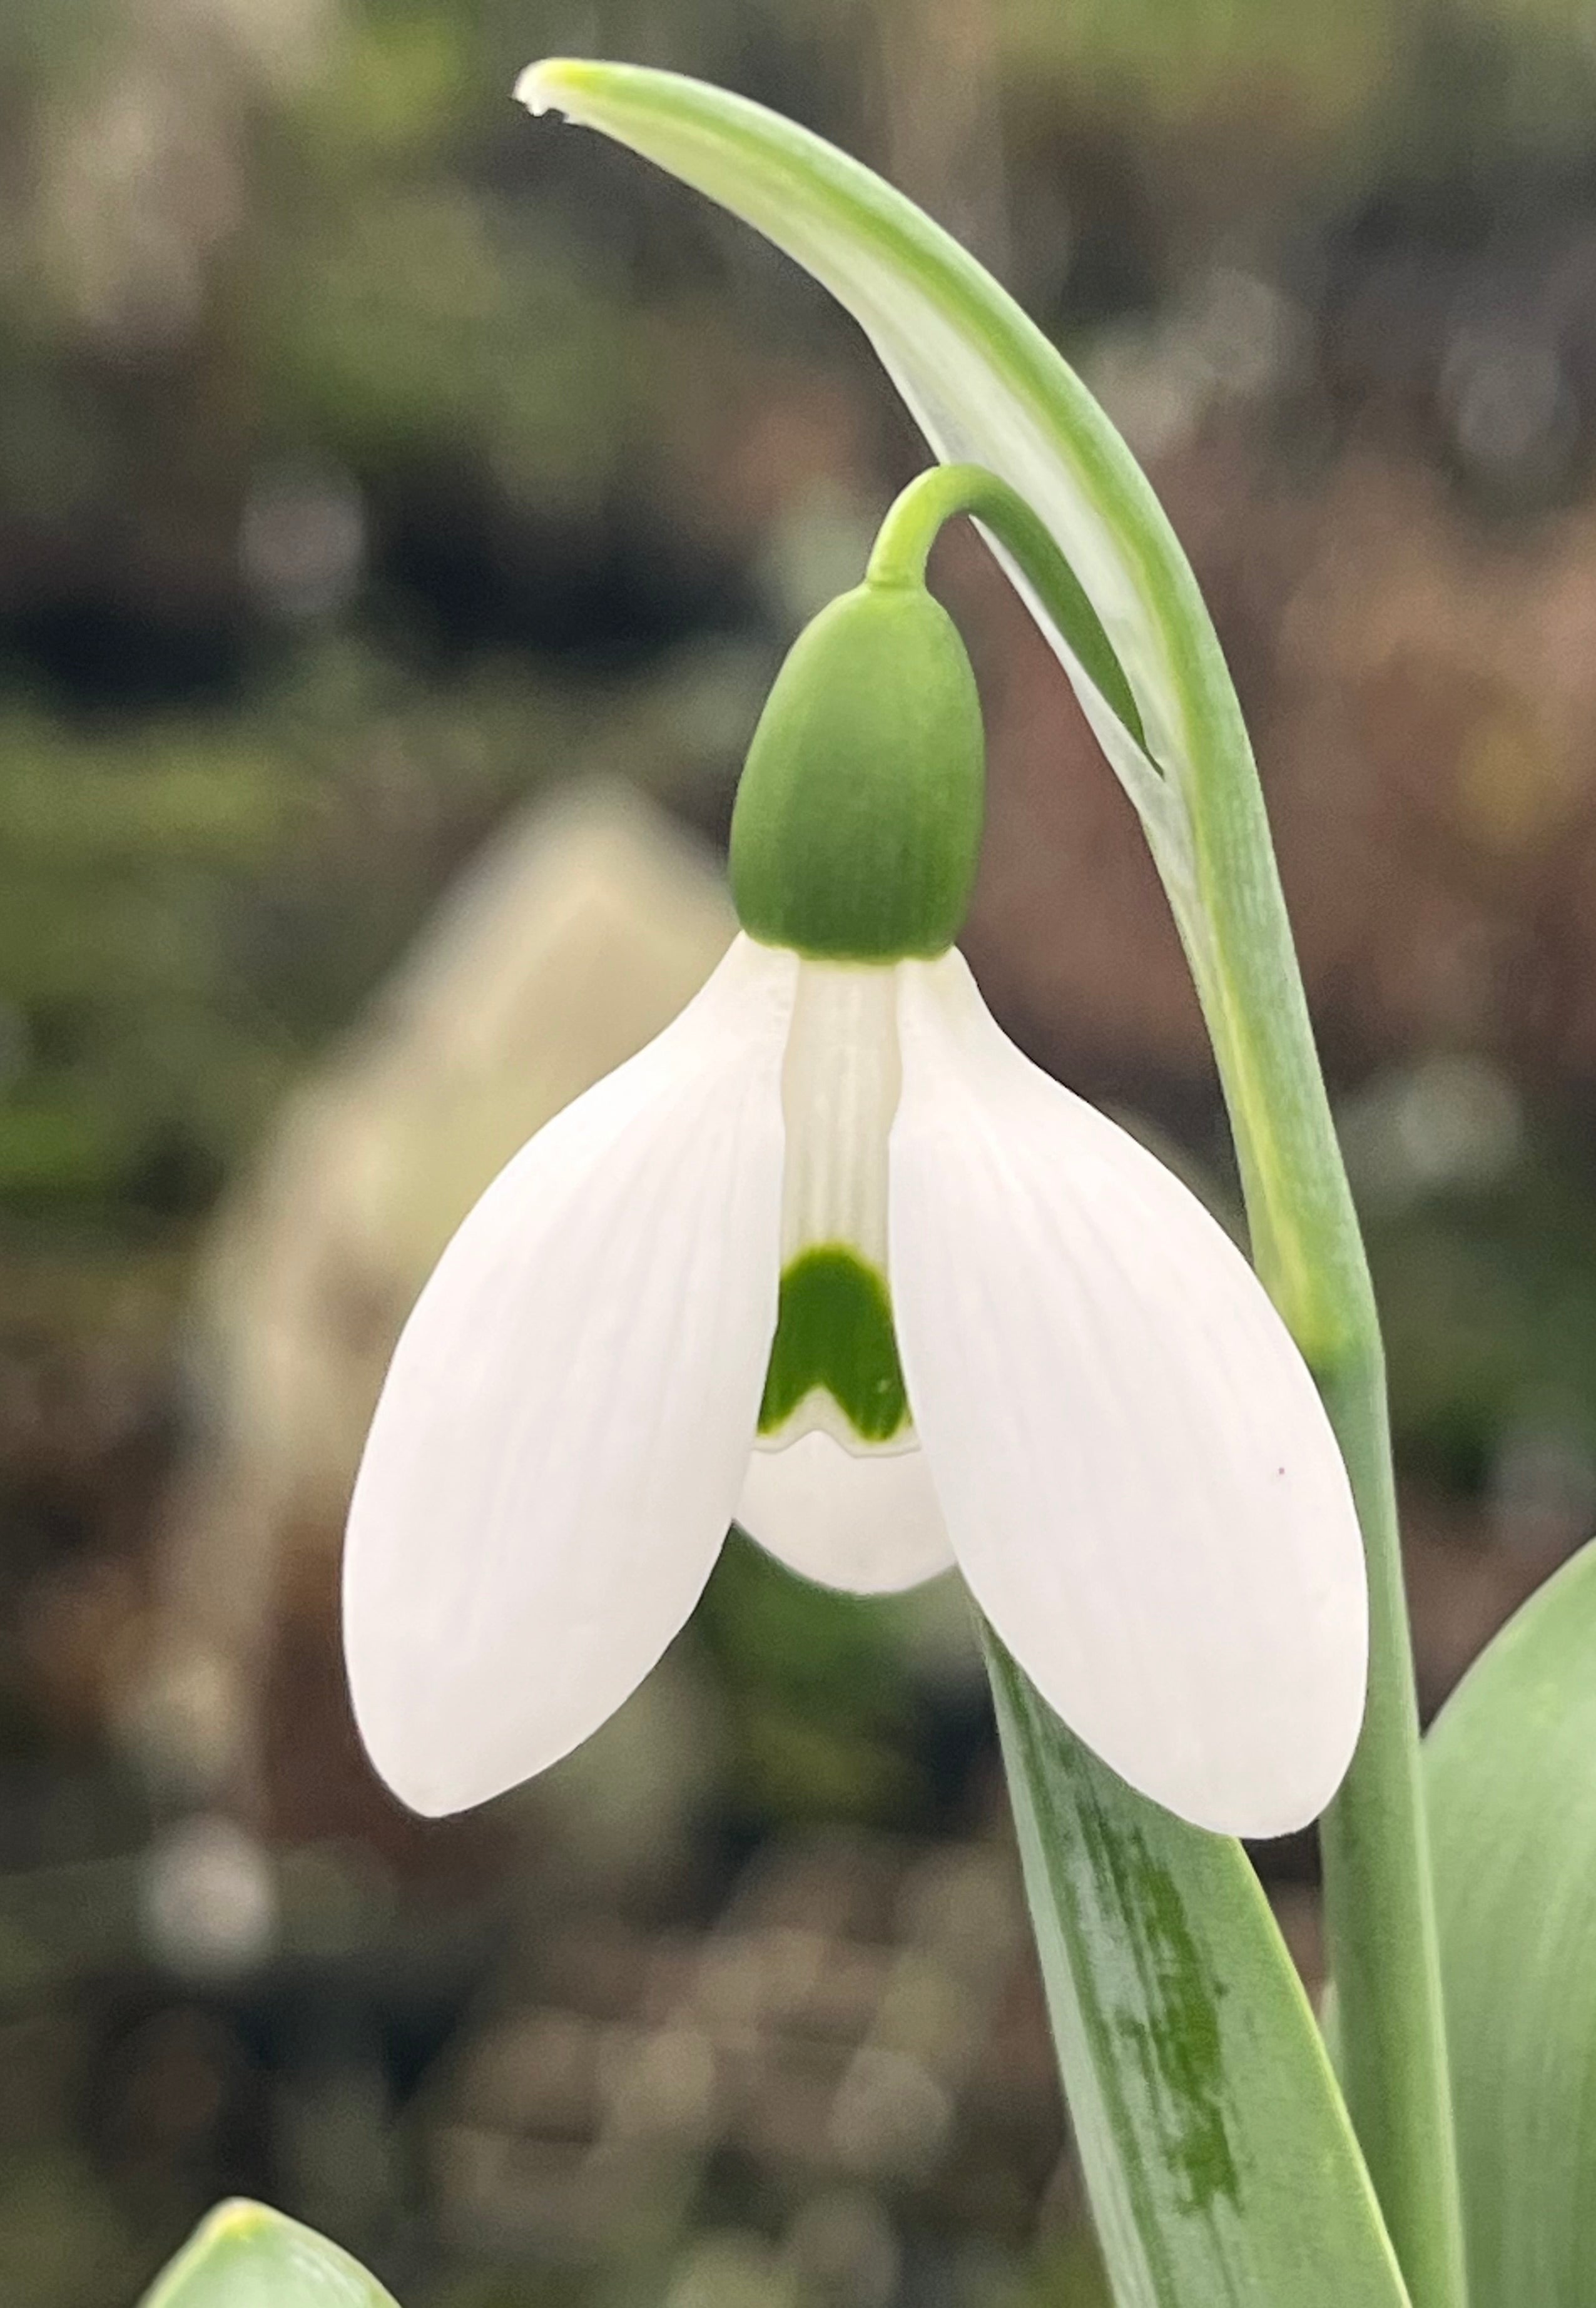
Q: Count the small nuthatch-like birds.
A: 0